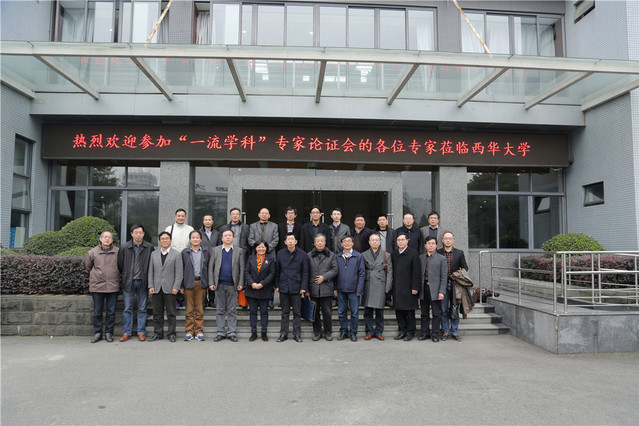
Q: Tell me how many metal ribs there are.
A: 9